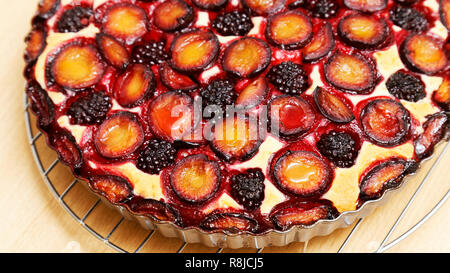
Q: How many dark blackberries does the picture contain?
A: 12